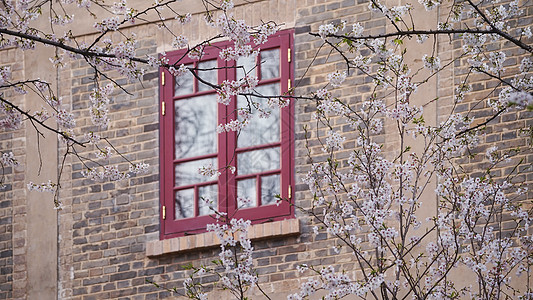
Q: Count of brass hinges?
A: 6